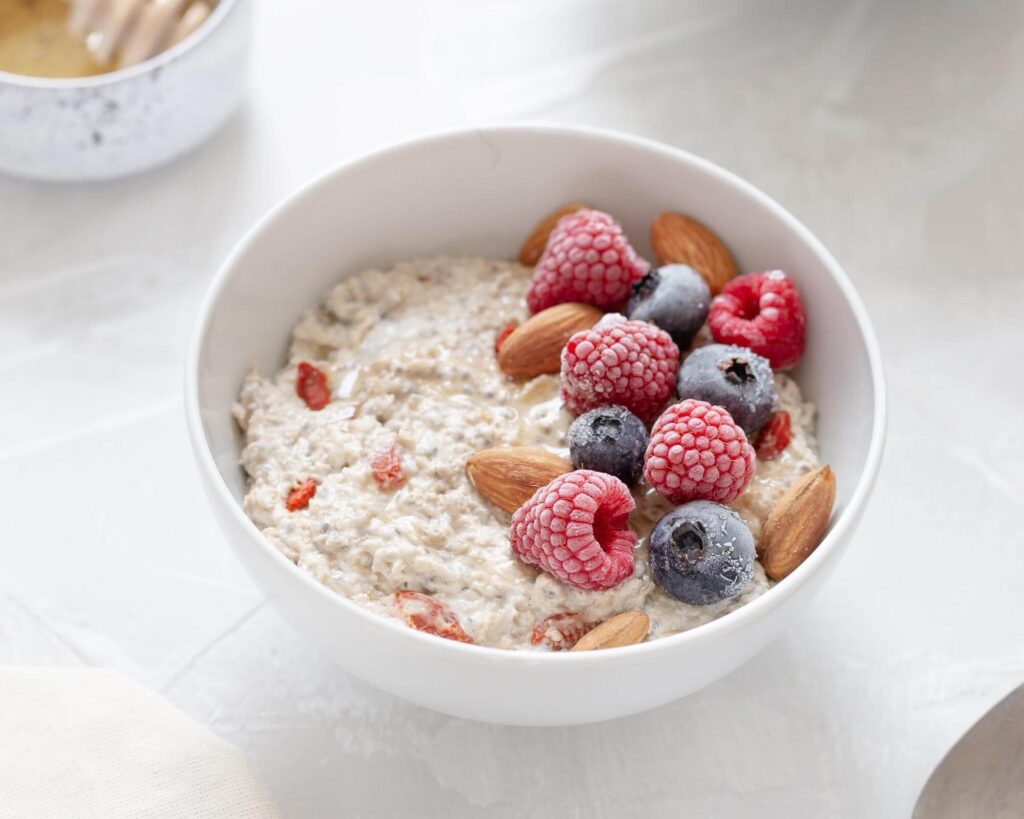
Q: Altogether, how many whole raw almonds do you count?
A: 6